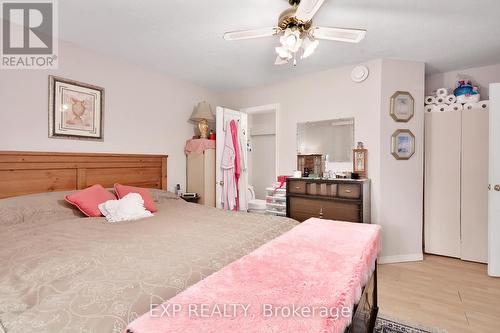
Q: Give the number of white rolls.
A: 9